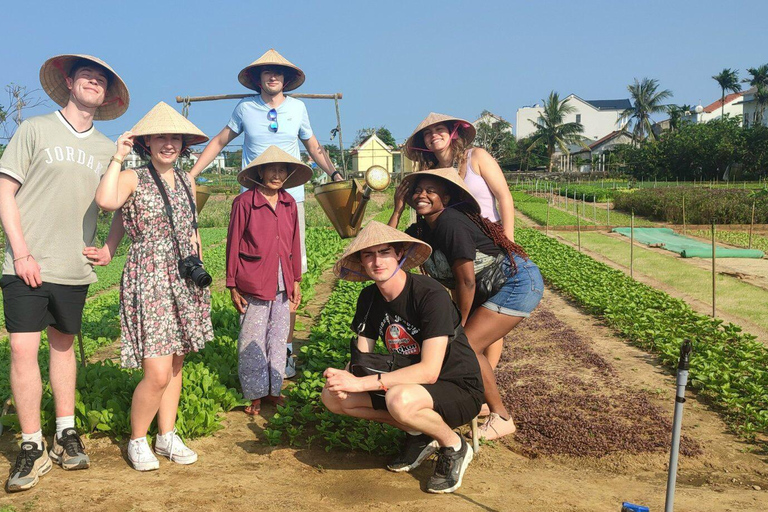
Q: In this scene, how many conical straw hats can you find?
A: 7